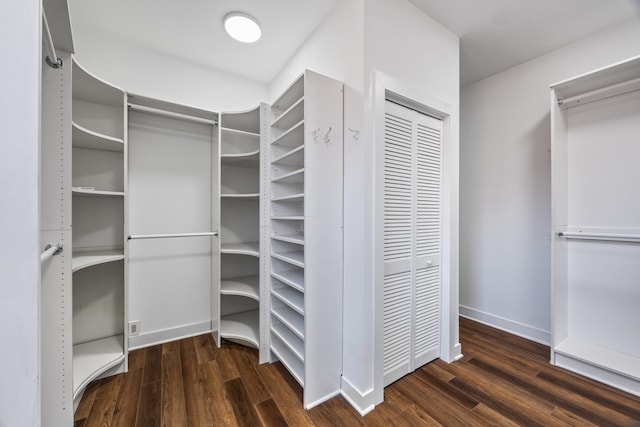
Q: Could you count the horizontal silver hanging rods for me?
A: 6